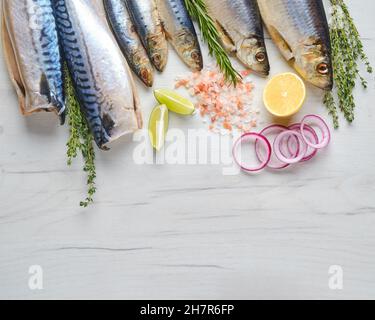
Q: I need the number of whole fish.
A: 5